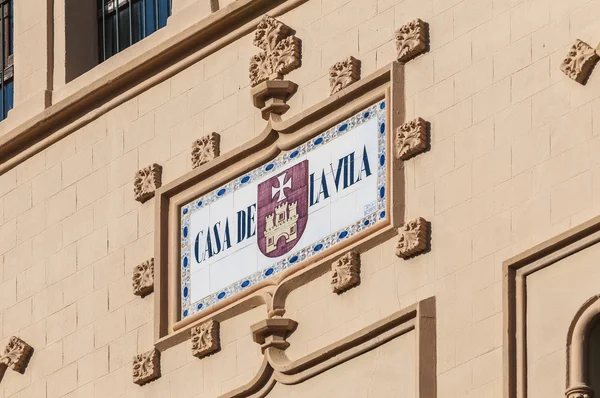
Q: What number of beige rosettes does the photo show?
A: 12